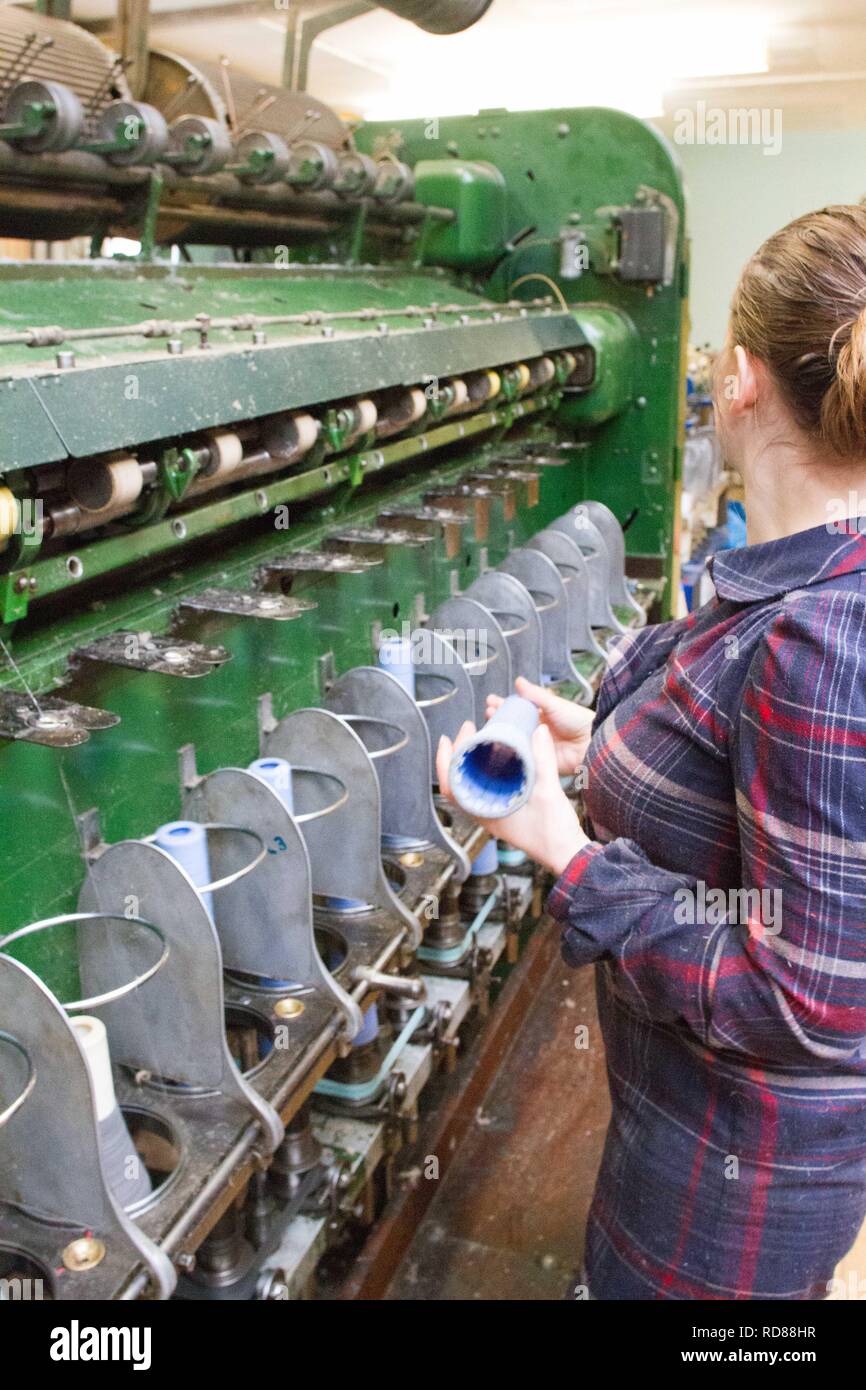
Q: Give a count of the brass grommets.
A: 3